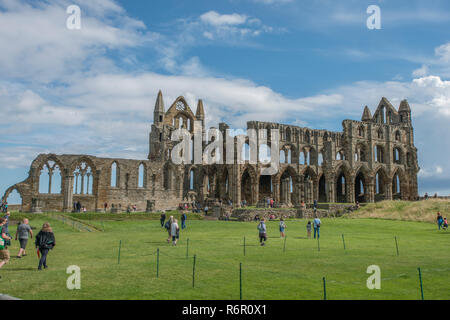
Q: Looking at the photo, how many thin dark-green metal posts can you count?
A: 12